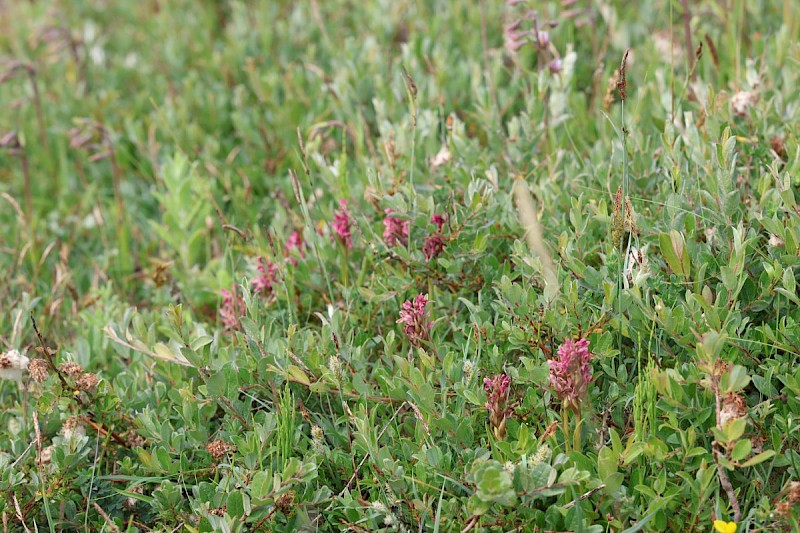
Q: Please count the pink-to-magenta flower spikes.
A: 9